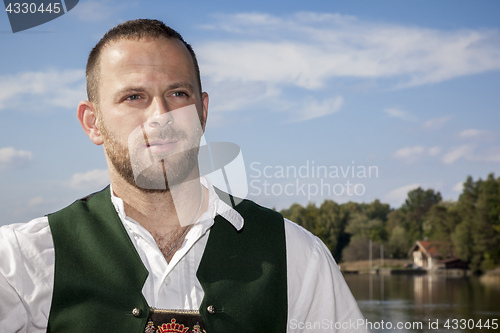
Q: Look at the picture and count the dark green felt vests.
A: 1